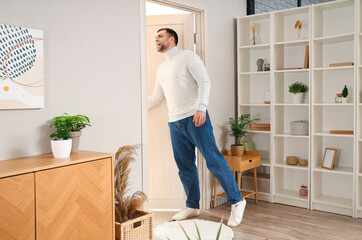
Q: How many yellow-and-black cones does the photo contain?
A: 0